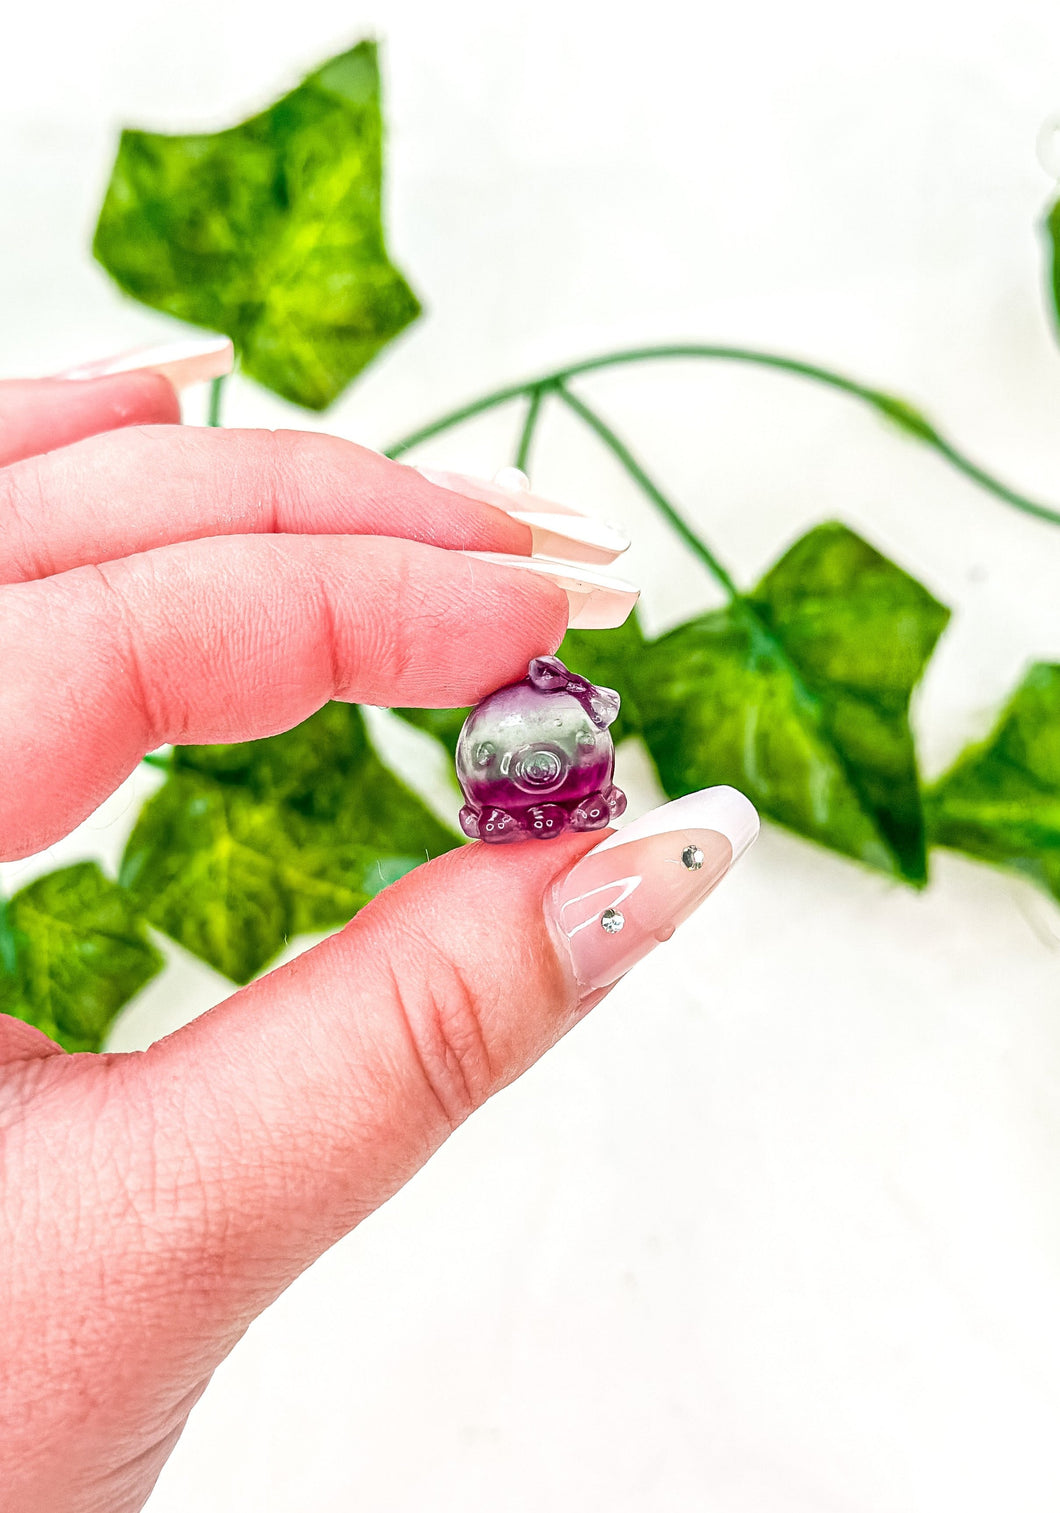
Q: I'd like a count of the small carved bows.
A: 1